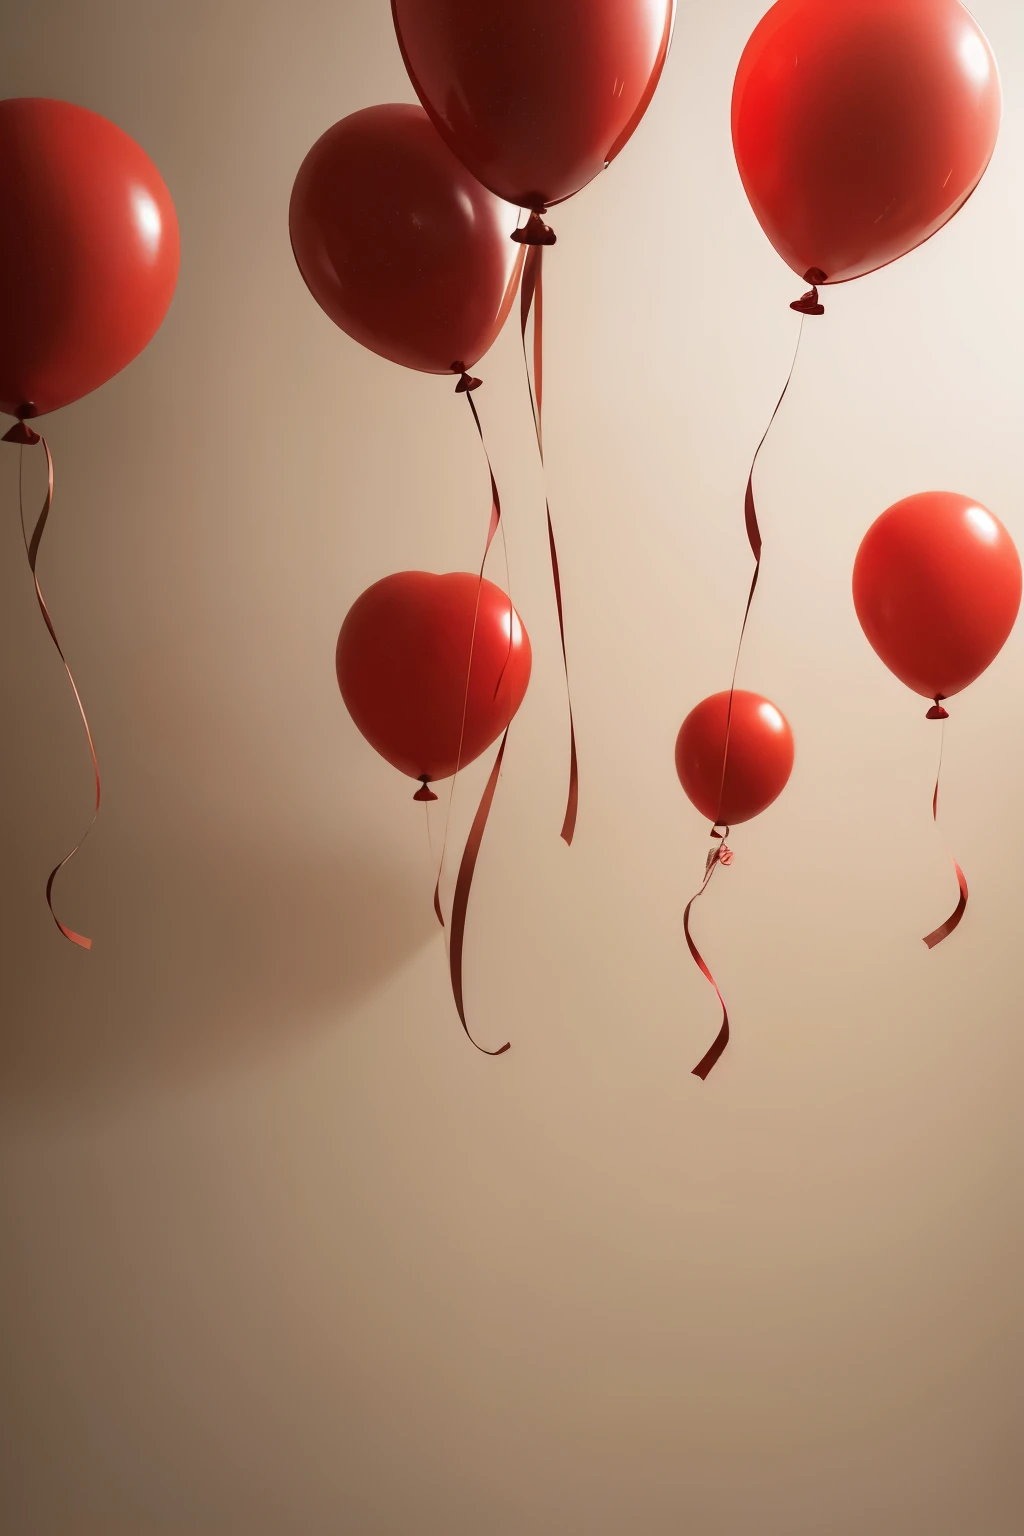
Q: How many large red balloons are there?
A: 4